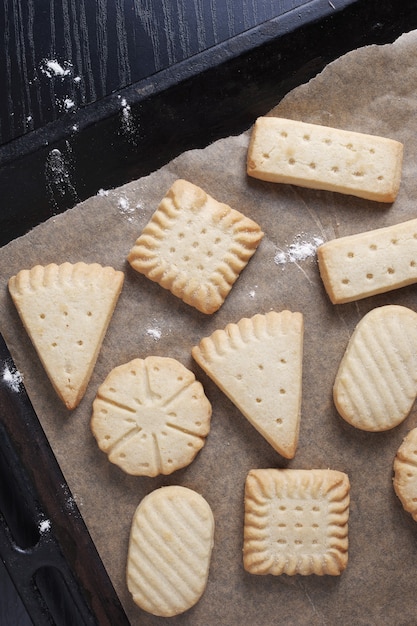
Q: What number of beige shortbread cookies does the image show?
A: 10